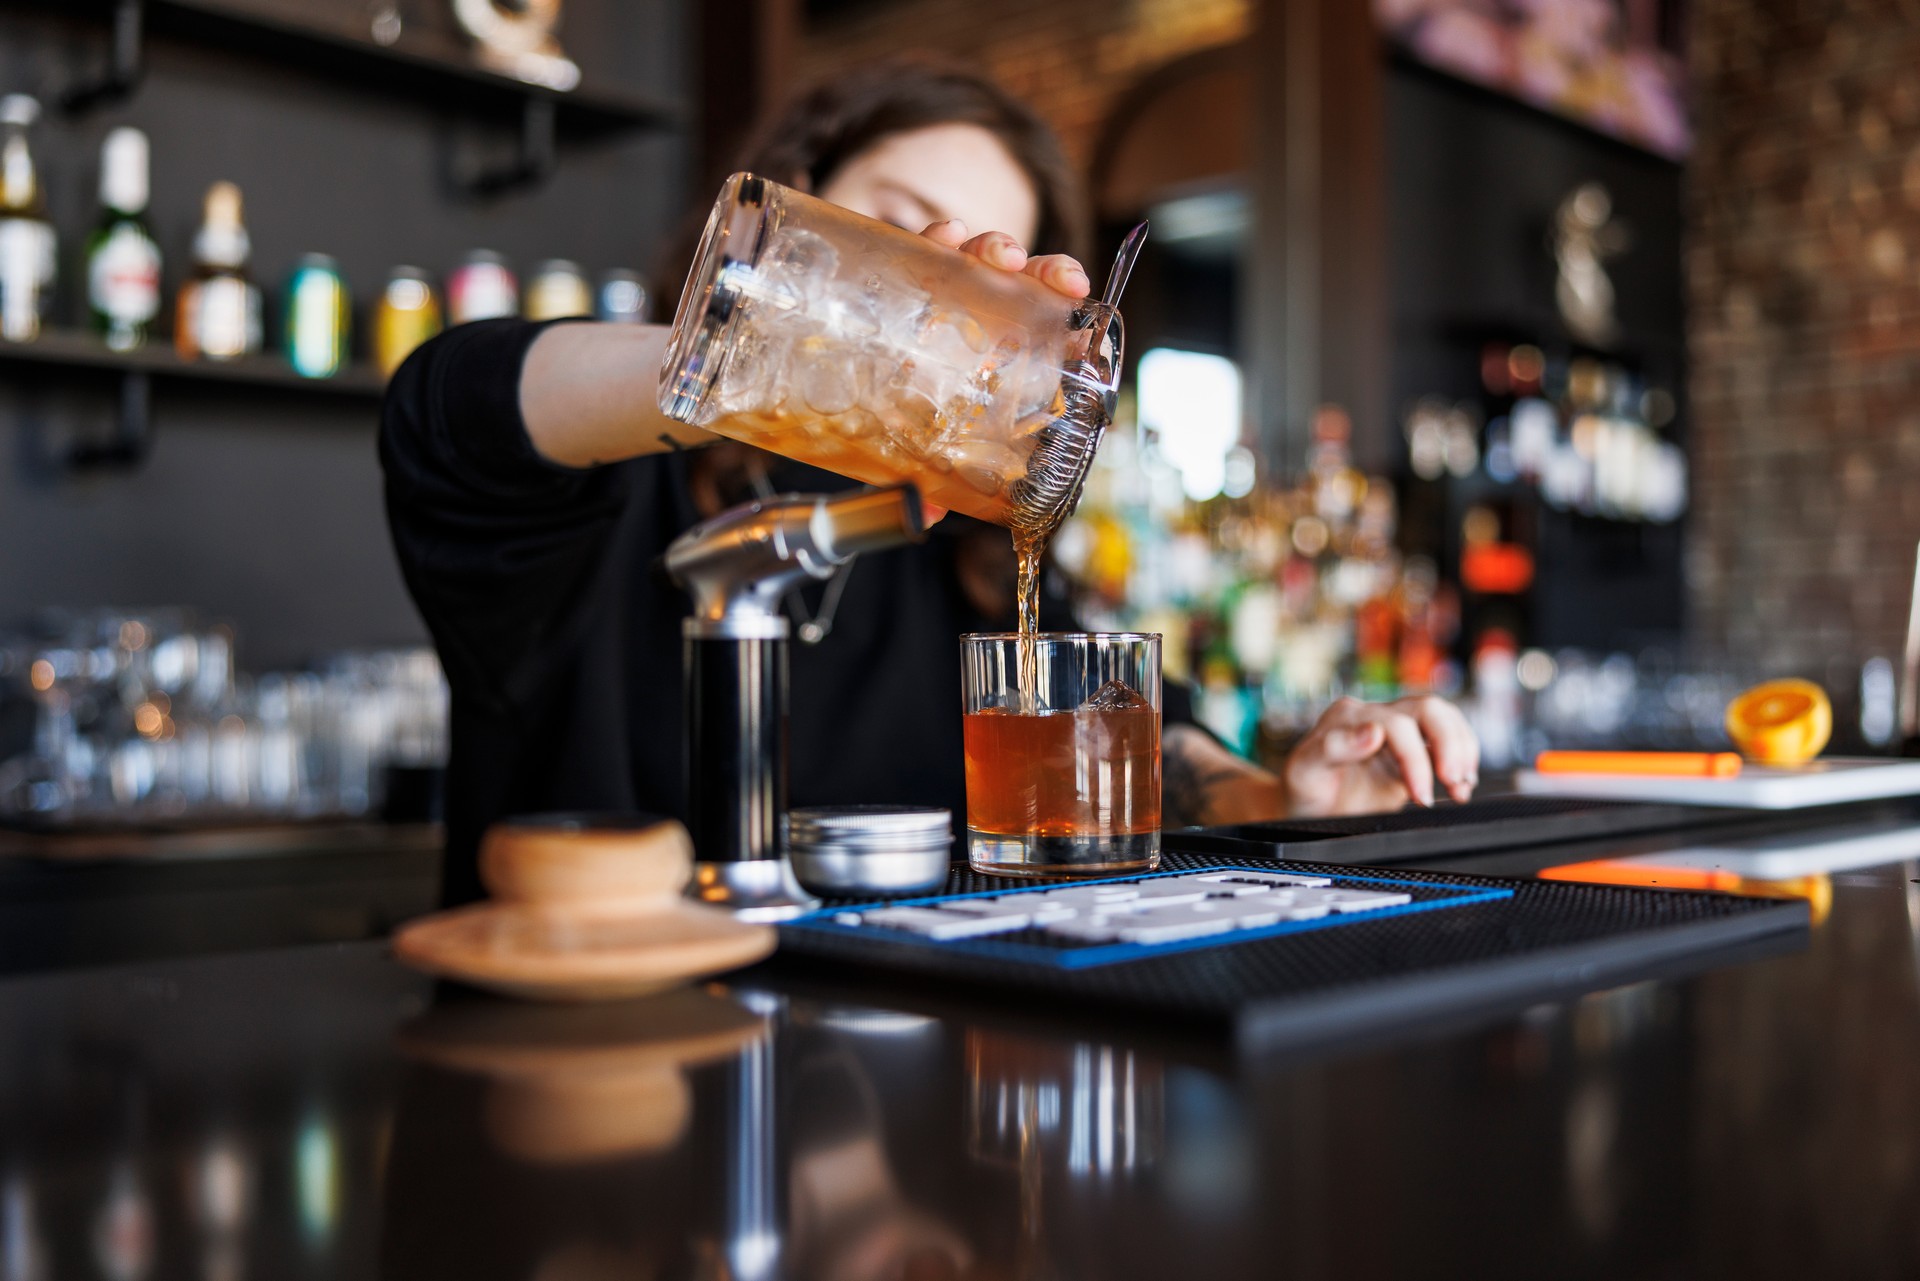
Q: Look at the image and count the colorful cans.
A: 5